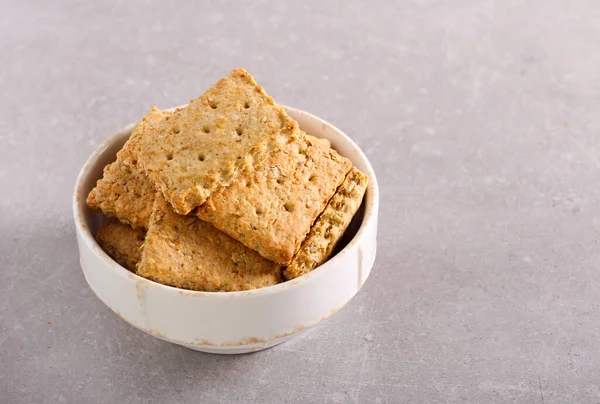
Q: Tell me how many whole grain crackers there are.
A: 6